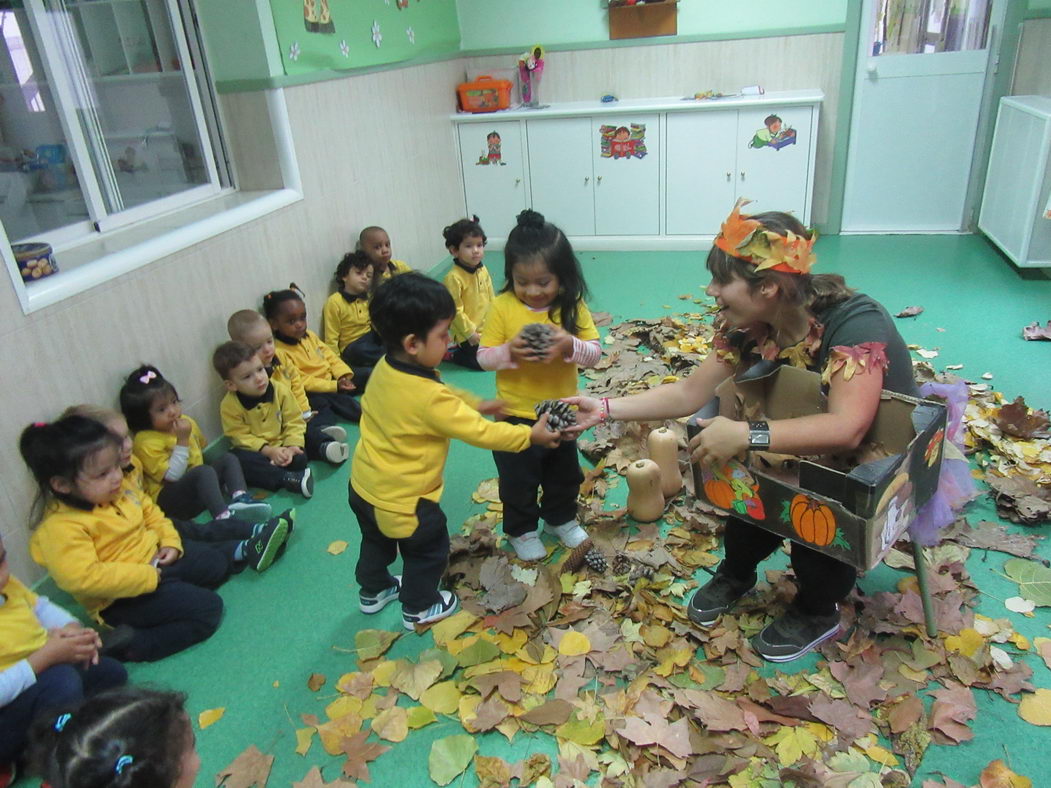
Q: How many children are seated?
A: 11